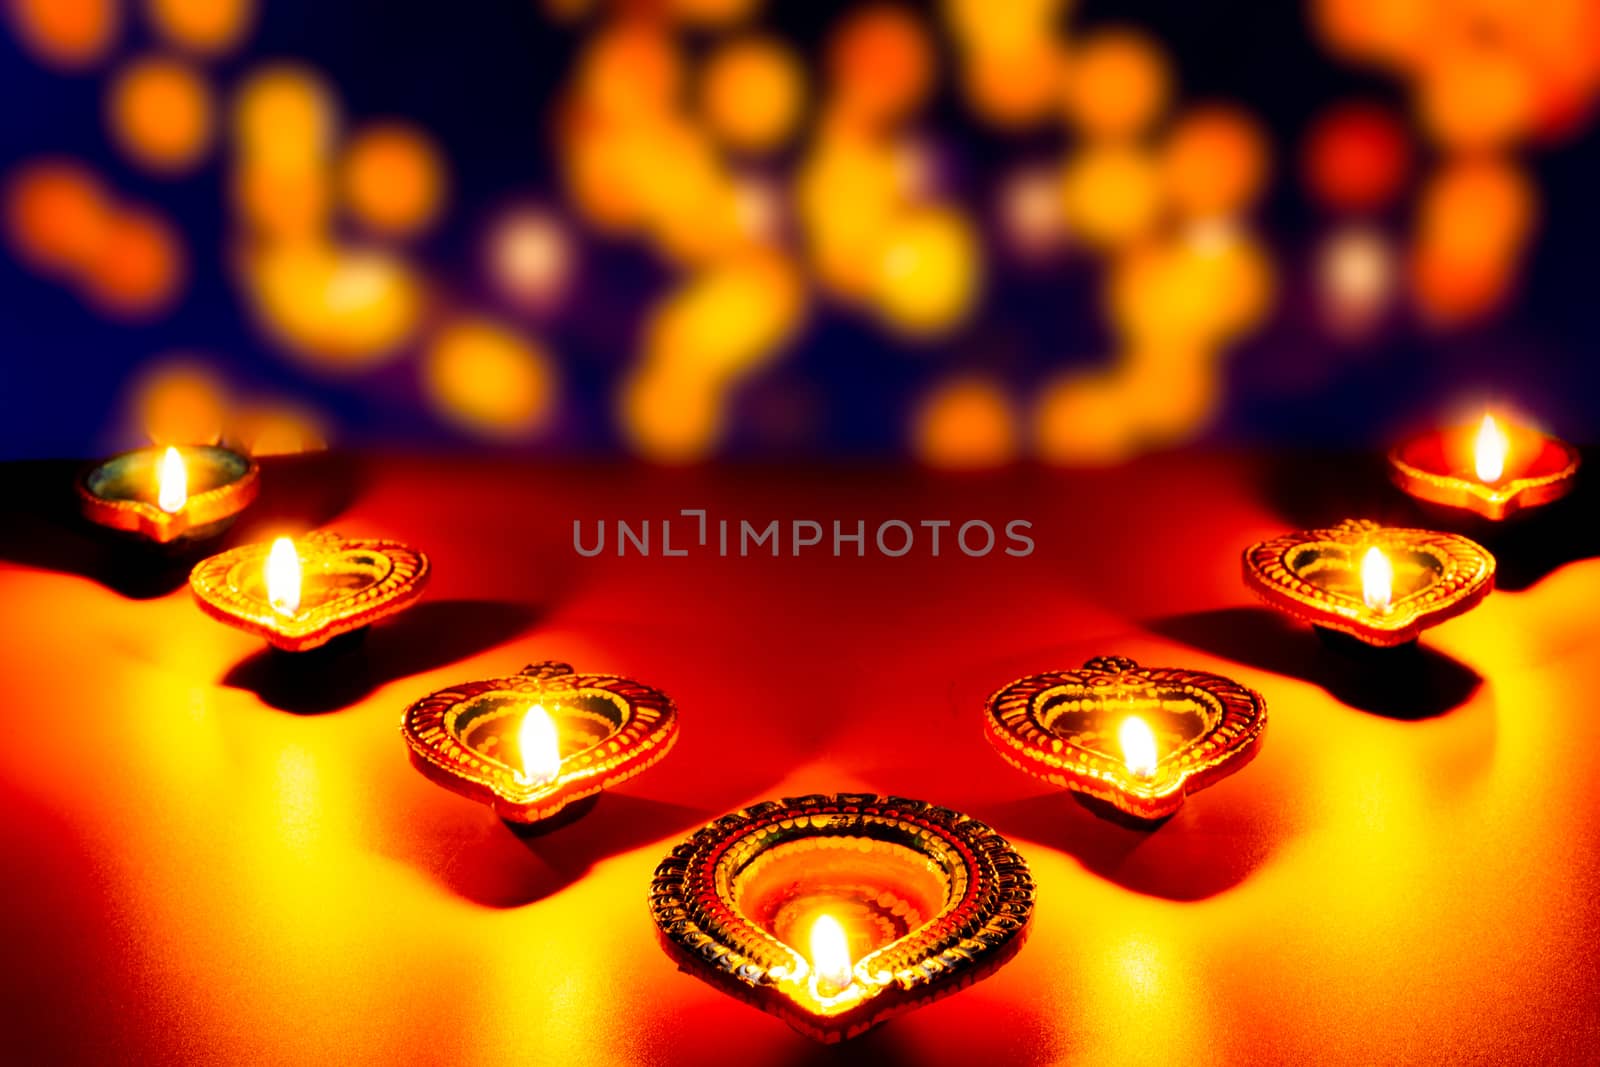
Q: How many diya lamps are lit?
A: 7